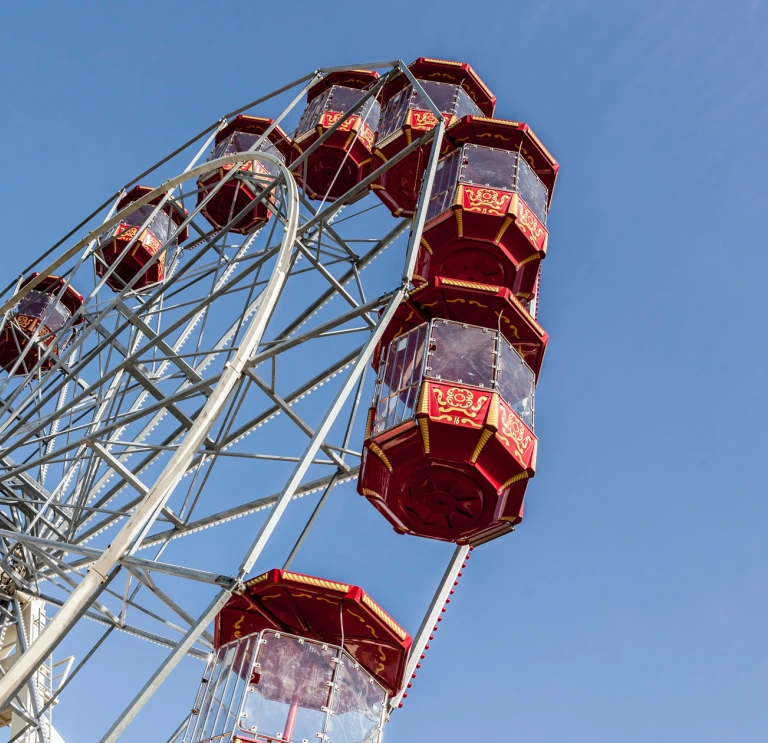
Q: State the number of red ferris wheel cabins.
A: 8